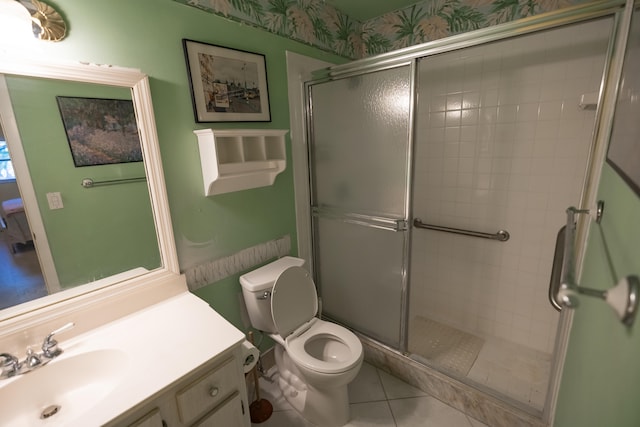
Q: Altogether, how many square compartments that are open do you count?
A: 3